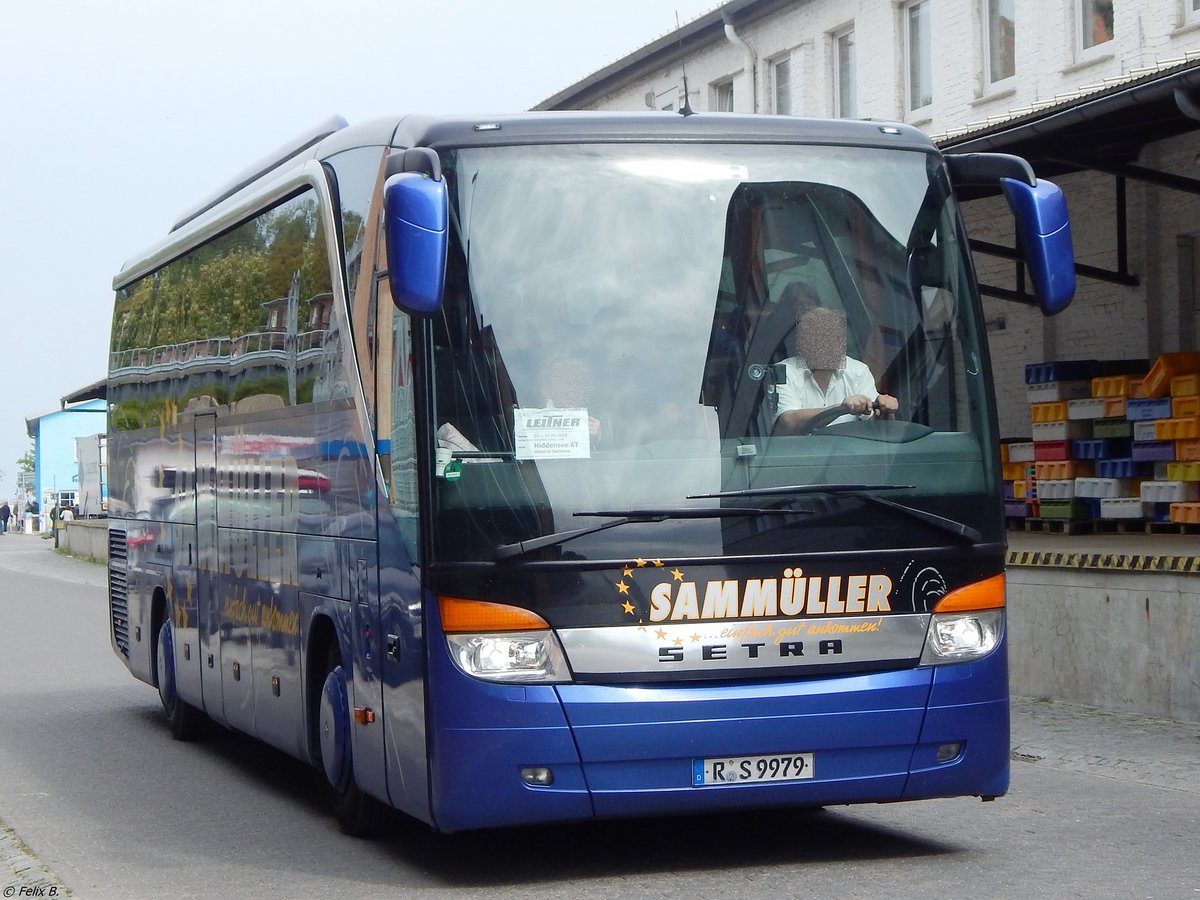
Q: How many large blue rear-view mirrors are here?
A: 2